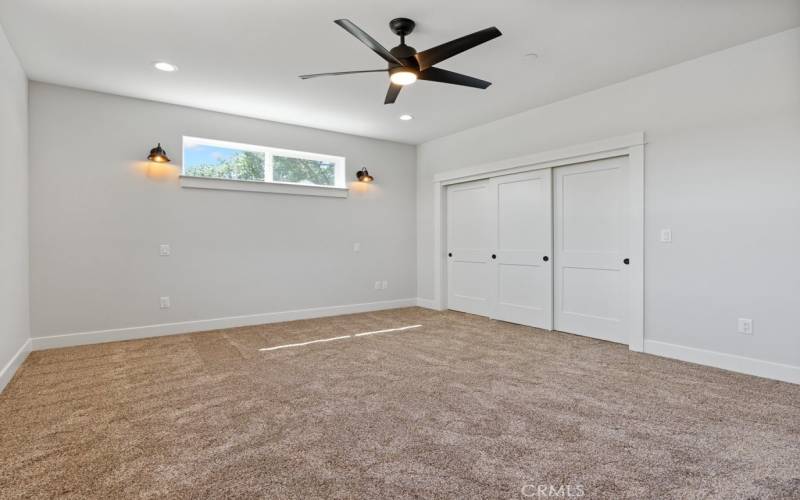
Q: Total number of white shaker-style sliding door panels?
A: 3